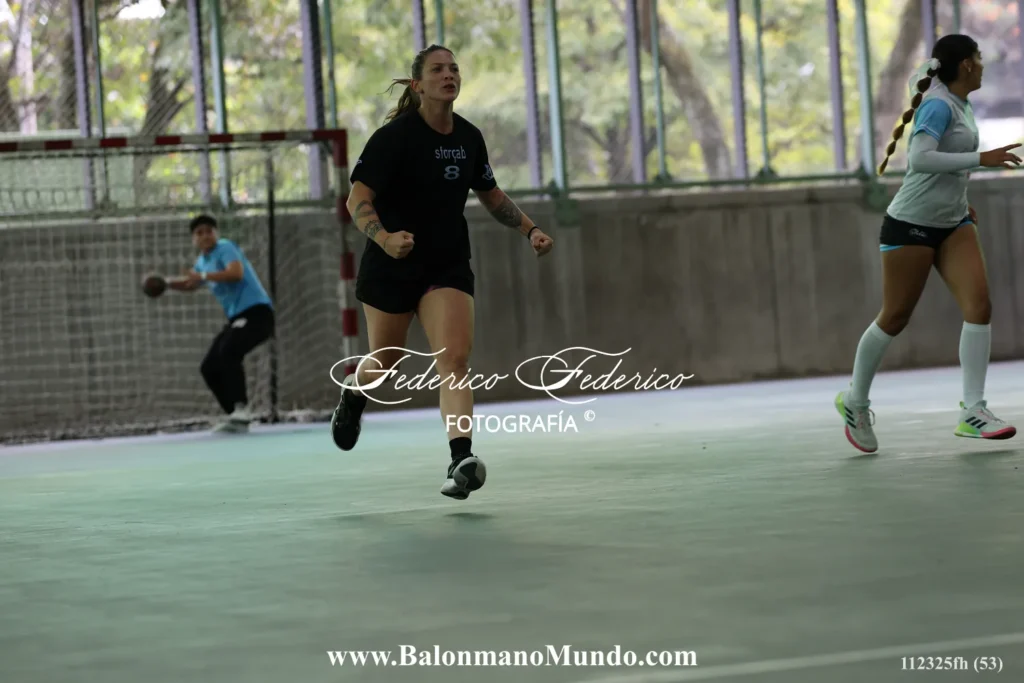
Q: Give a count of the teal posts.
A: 9